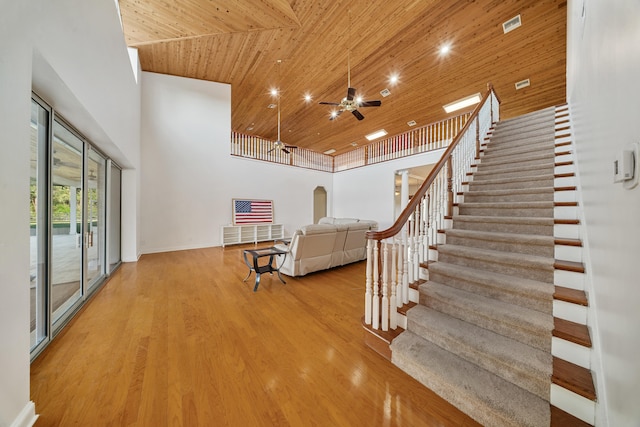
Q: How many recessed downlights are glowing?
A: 6